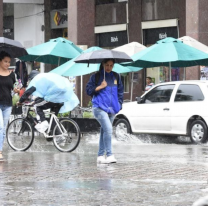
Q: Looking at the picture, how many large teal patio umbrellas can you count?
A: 3